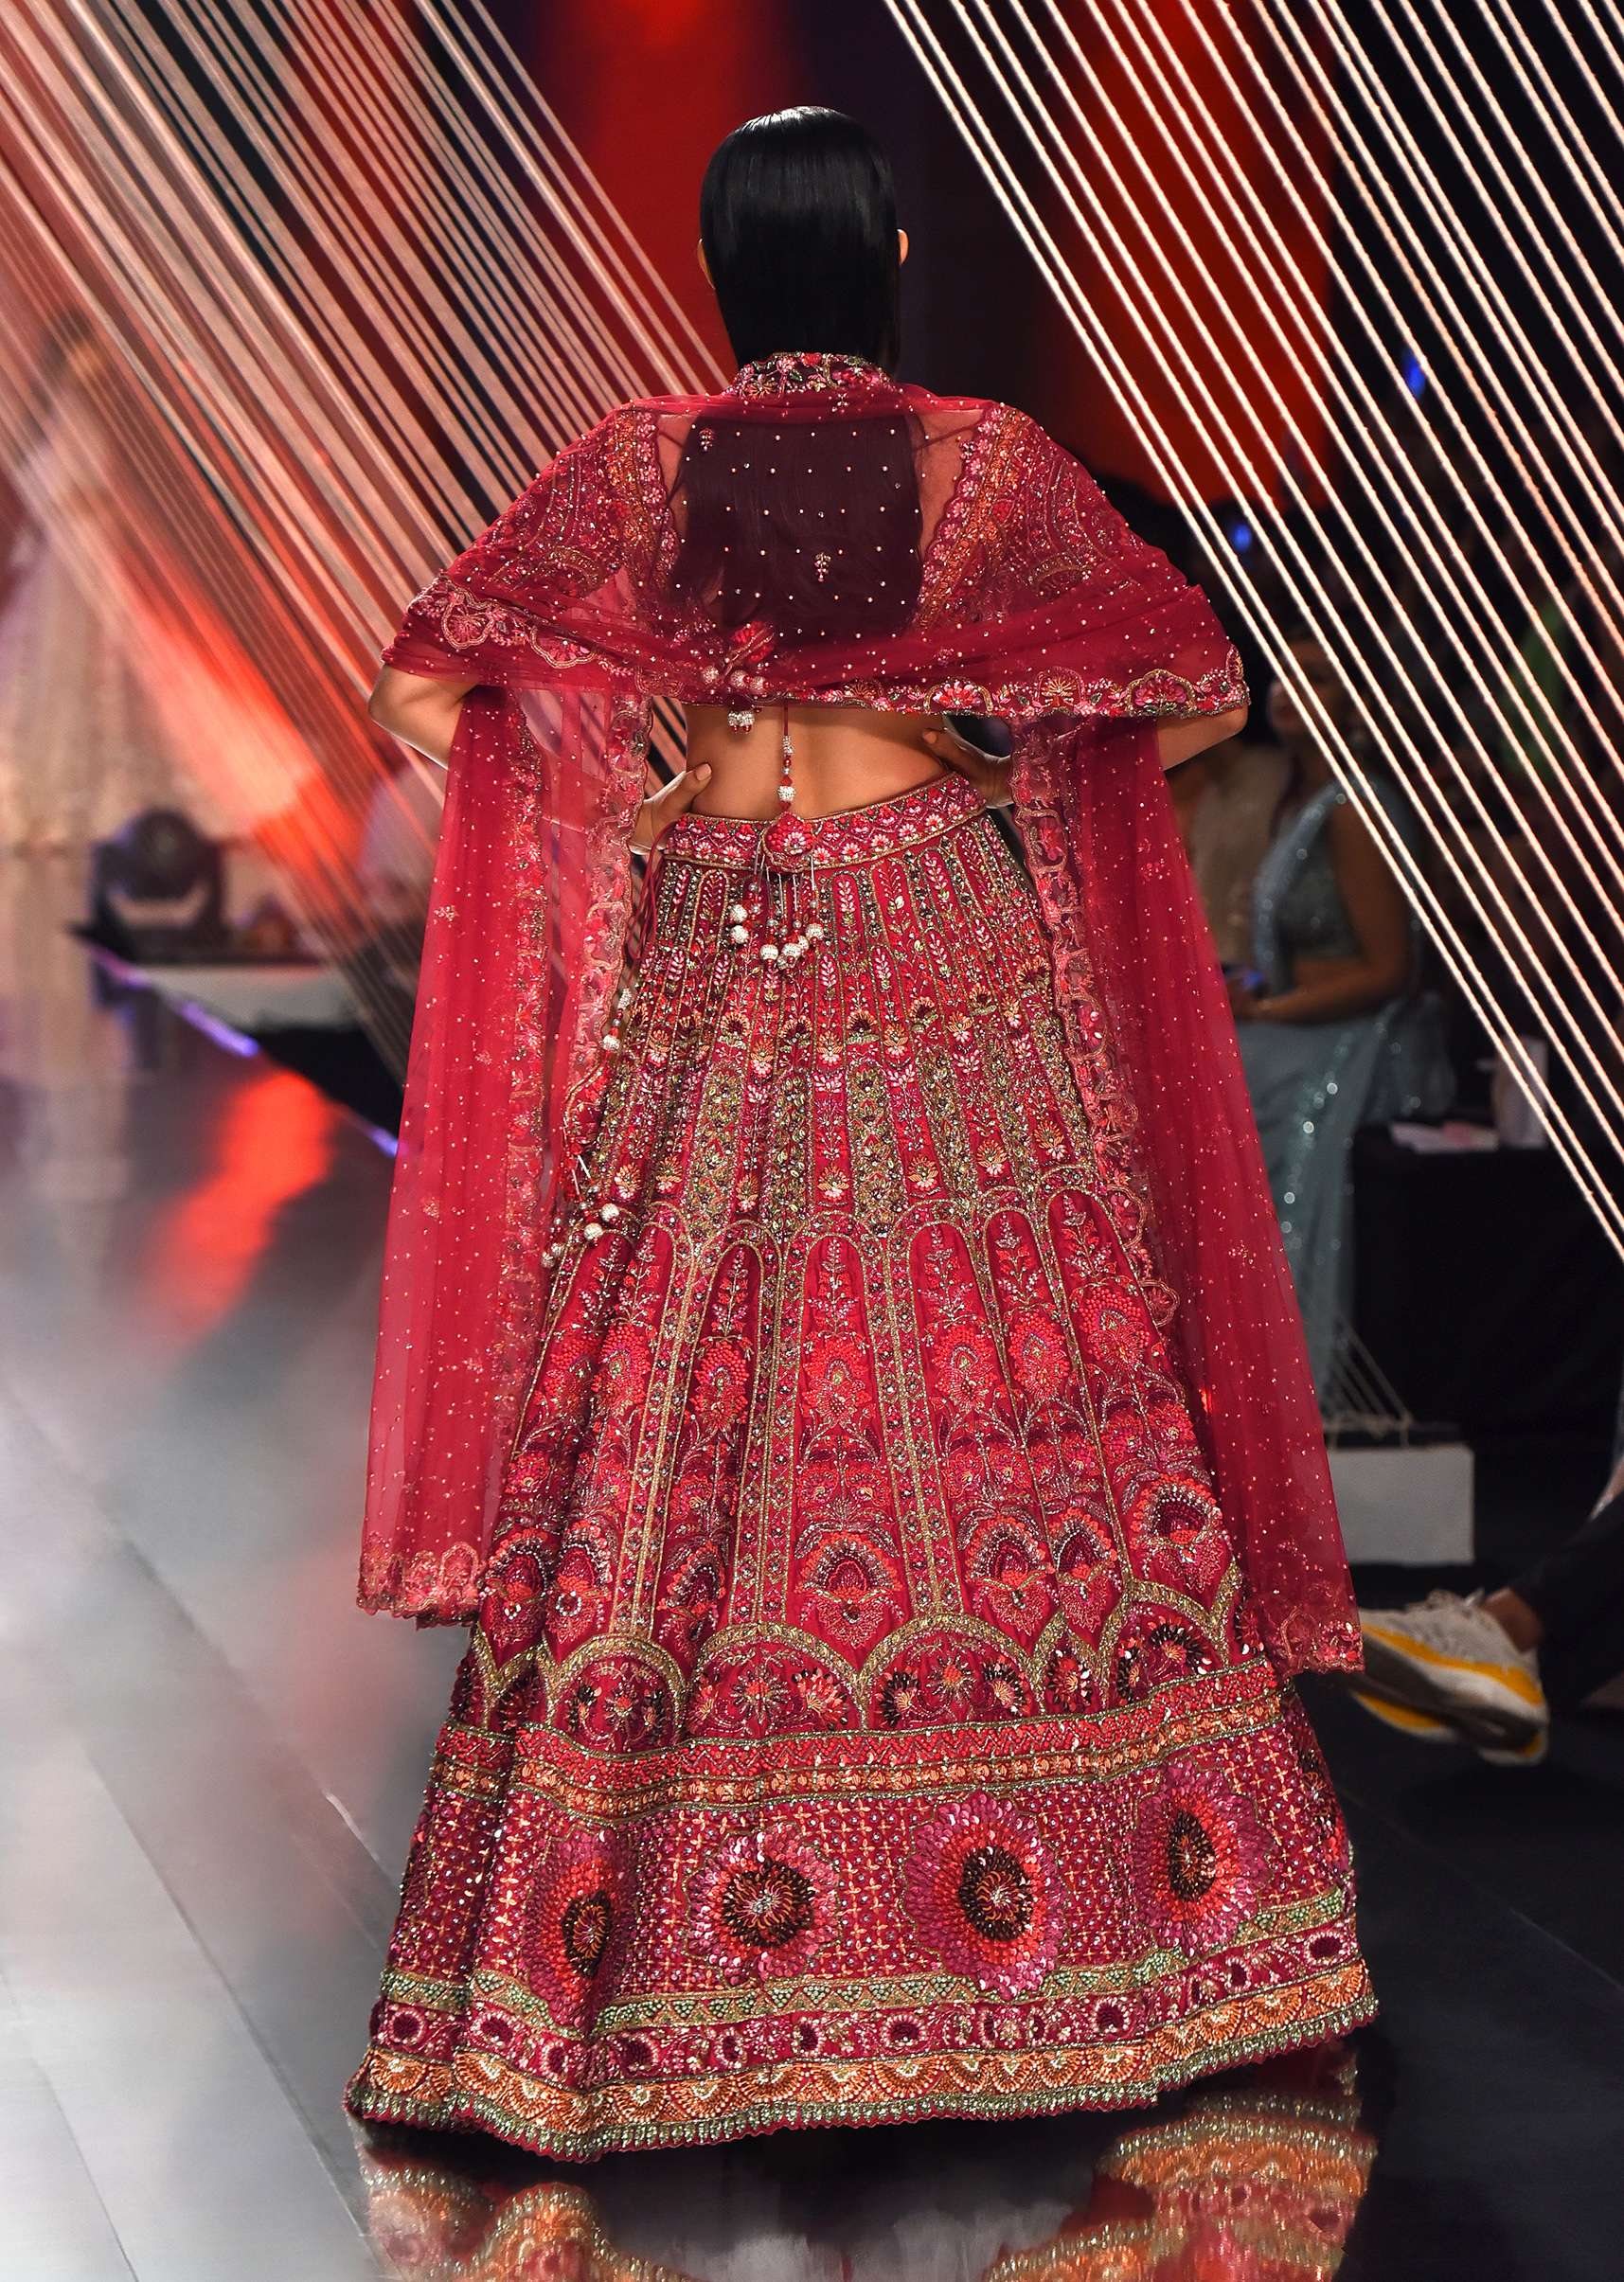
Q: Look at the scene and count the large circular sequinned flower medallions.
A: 4